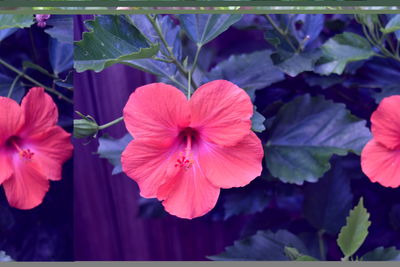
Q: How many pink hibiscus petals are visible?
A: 12